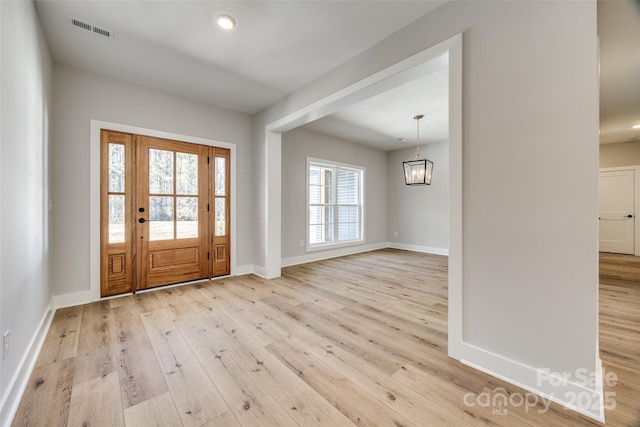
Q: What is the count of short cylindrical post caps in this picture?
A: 0